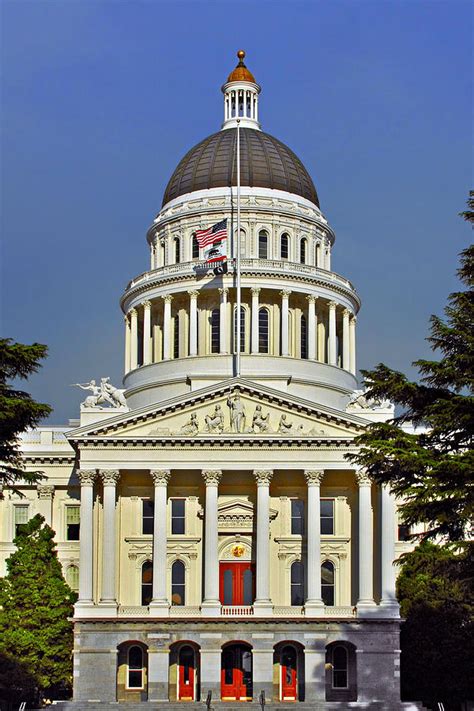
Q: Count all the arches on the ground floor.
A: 5